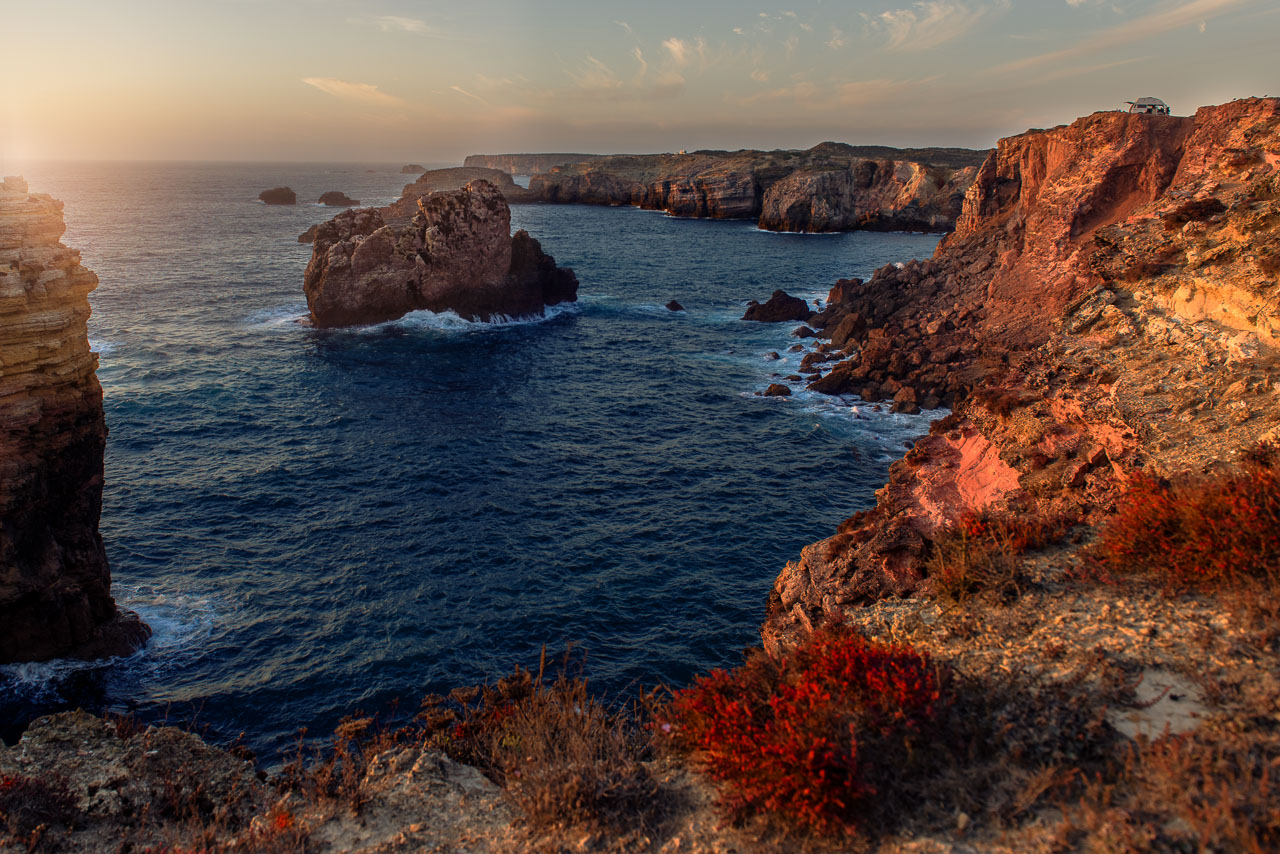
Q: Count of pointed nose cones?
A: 0